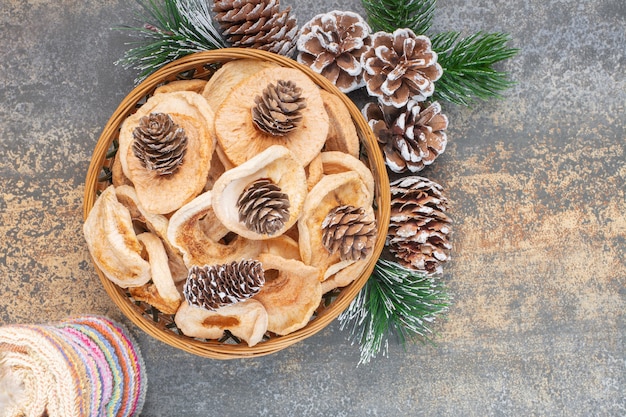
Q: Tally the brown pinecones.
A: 10